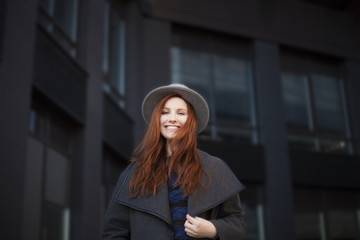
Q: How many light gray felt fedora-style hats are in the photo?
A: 1